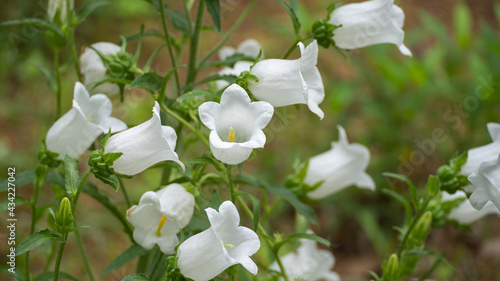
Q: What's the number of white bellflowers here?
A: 14